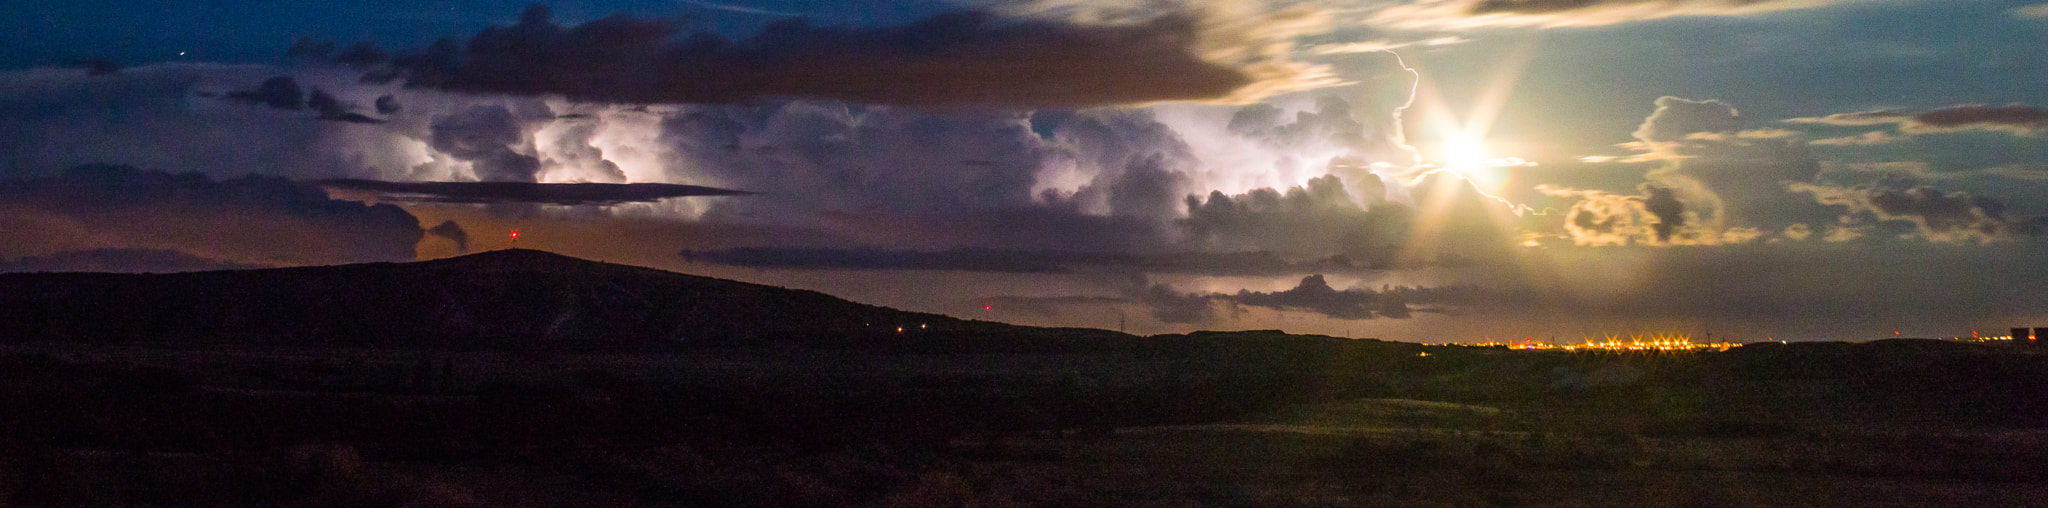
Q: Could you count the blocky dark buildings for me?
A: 2